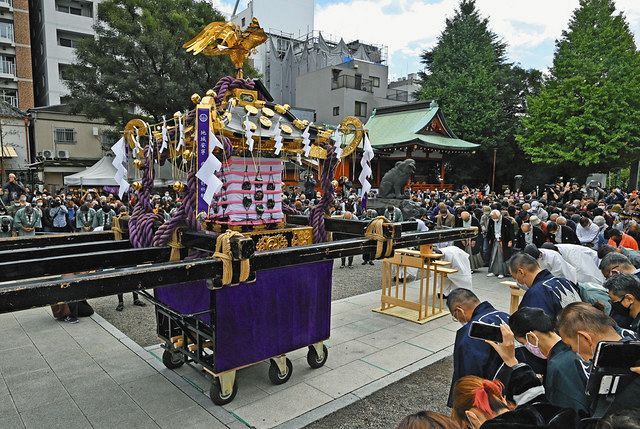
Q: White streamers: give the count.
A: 11